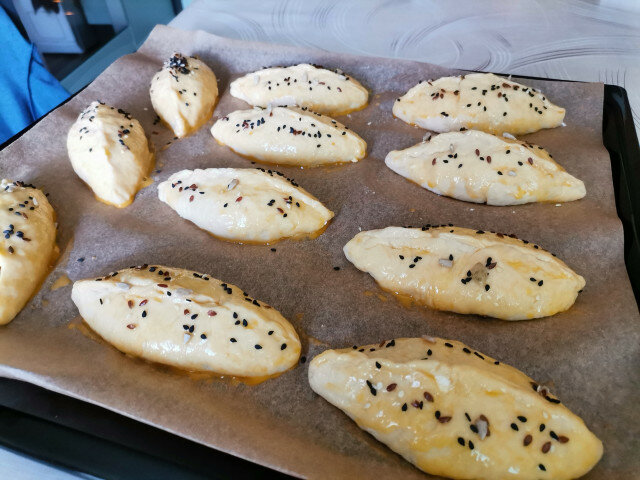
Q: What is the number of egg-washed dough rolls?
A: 11